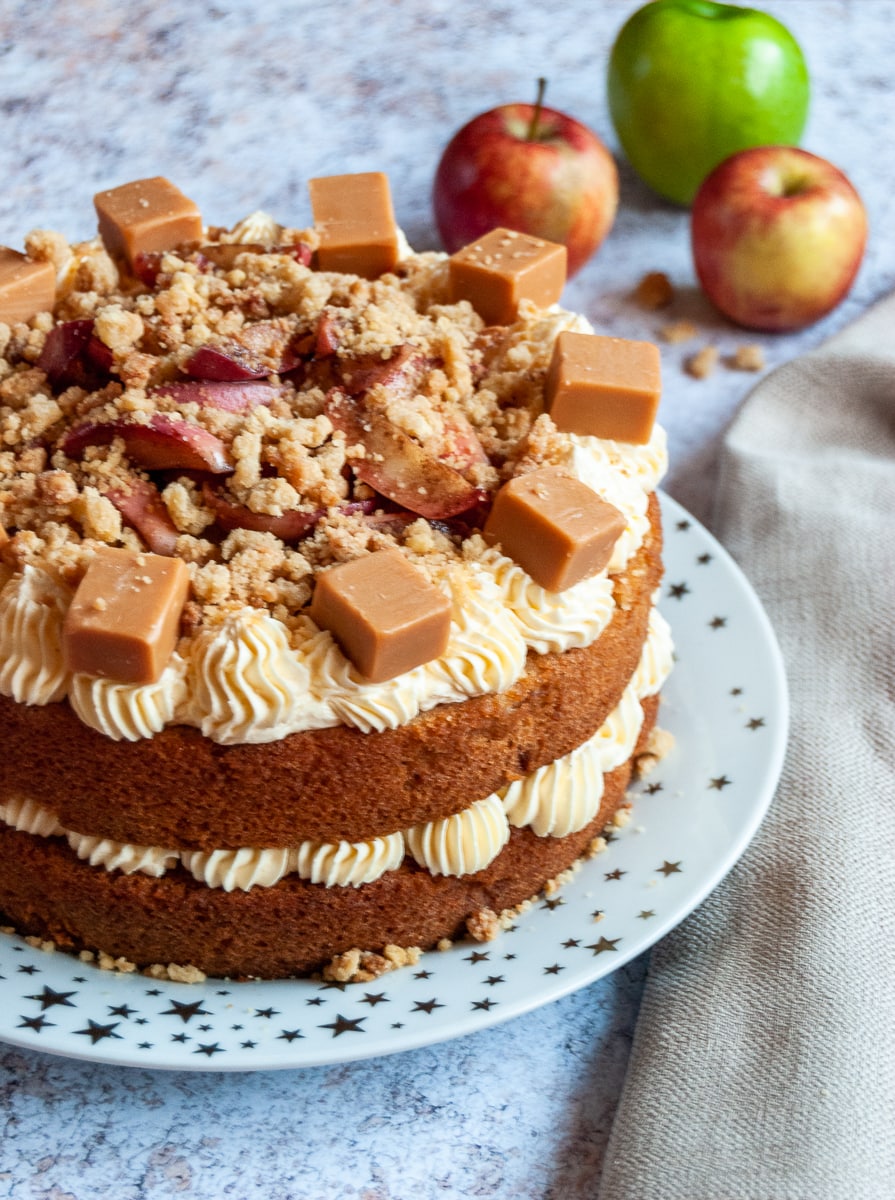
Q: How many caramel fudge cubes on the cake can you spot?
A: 8